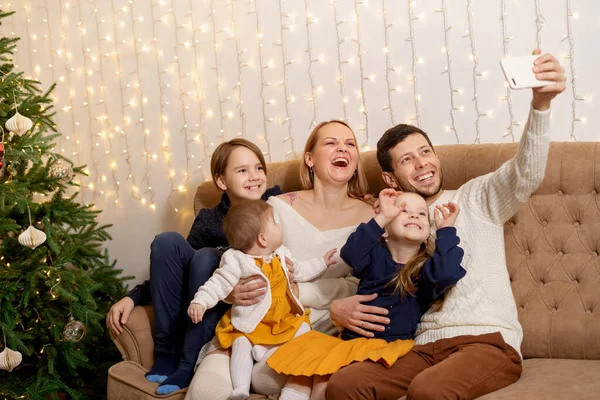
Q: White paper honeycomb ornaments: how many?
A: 3